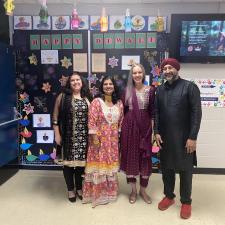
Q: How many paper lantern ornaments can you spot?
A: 6